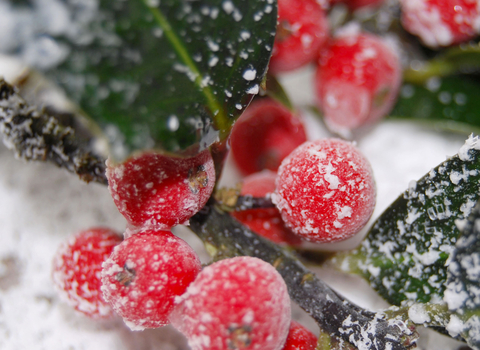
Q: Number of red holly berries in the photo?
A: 12